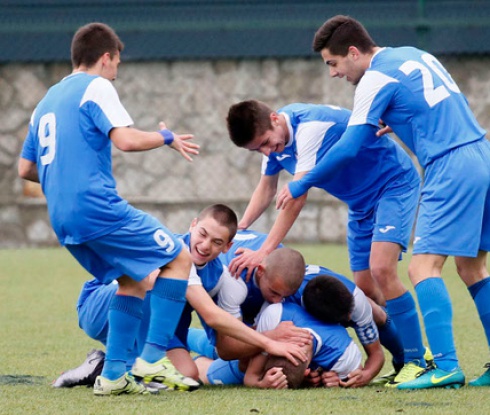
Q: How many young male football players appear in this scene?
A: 7